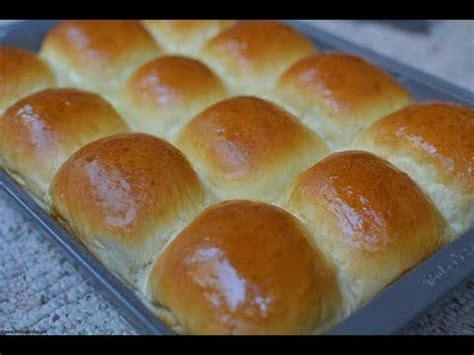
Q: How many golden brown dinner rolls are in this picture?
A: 12